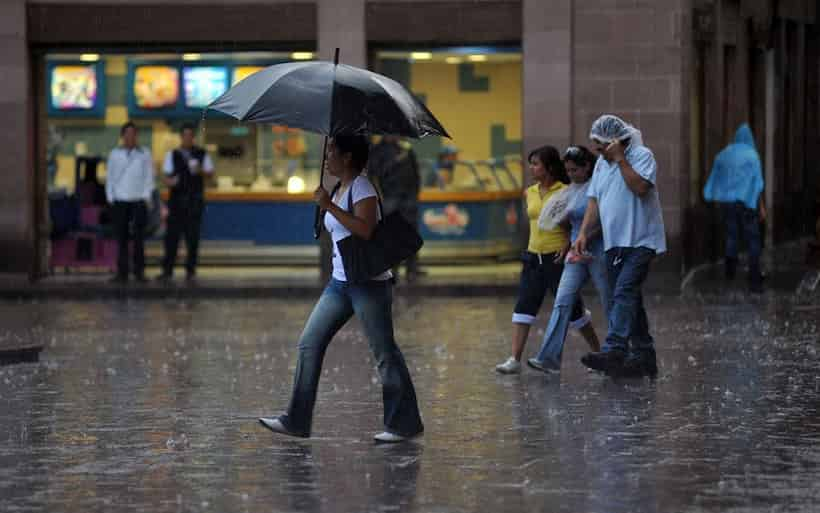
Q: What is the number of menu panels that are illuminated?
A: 4